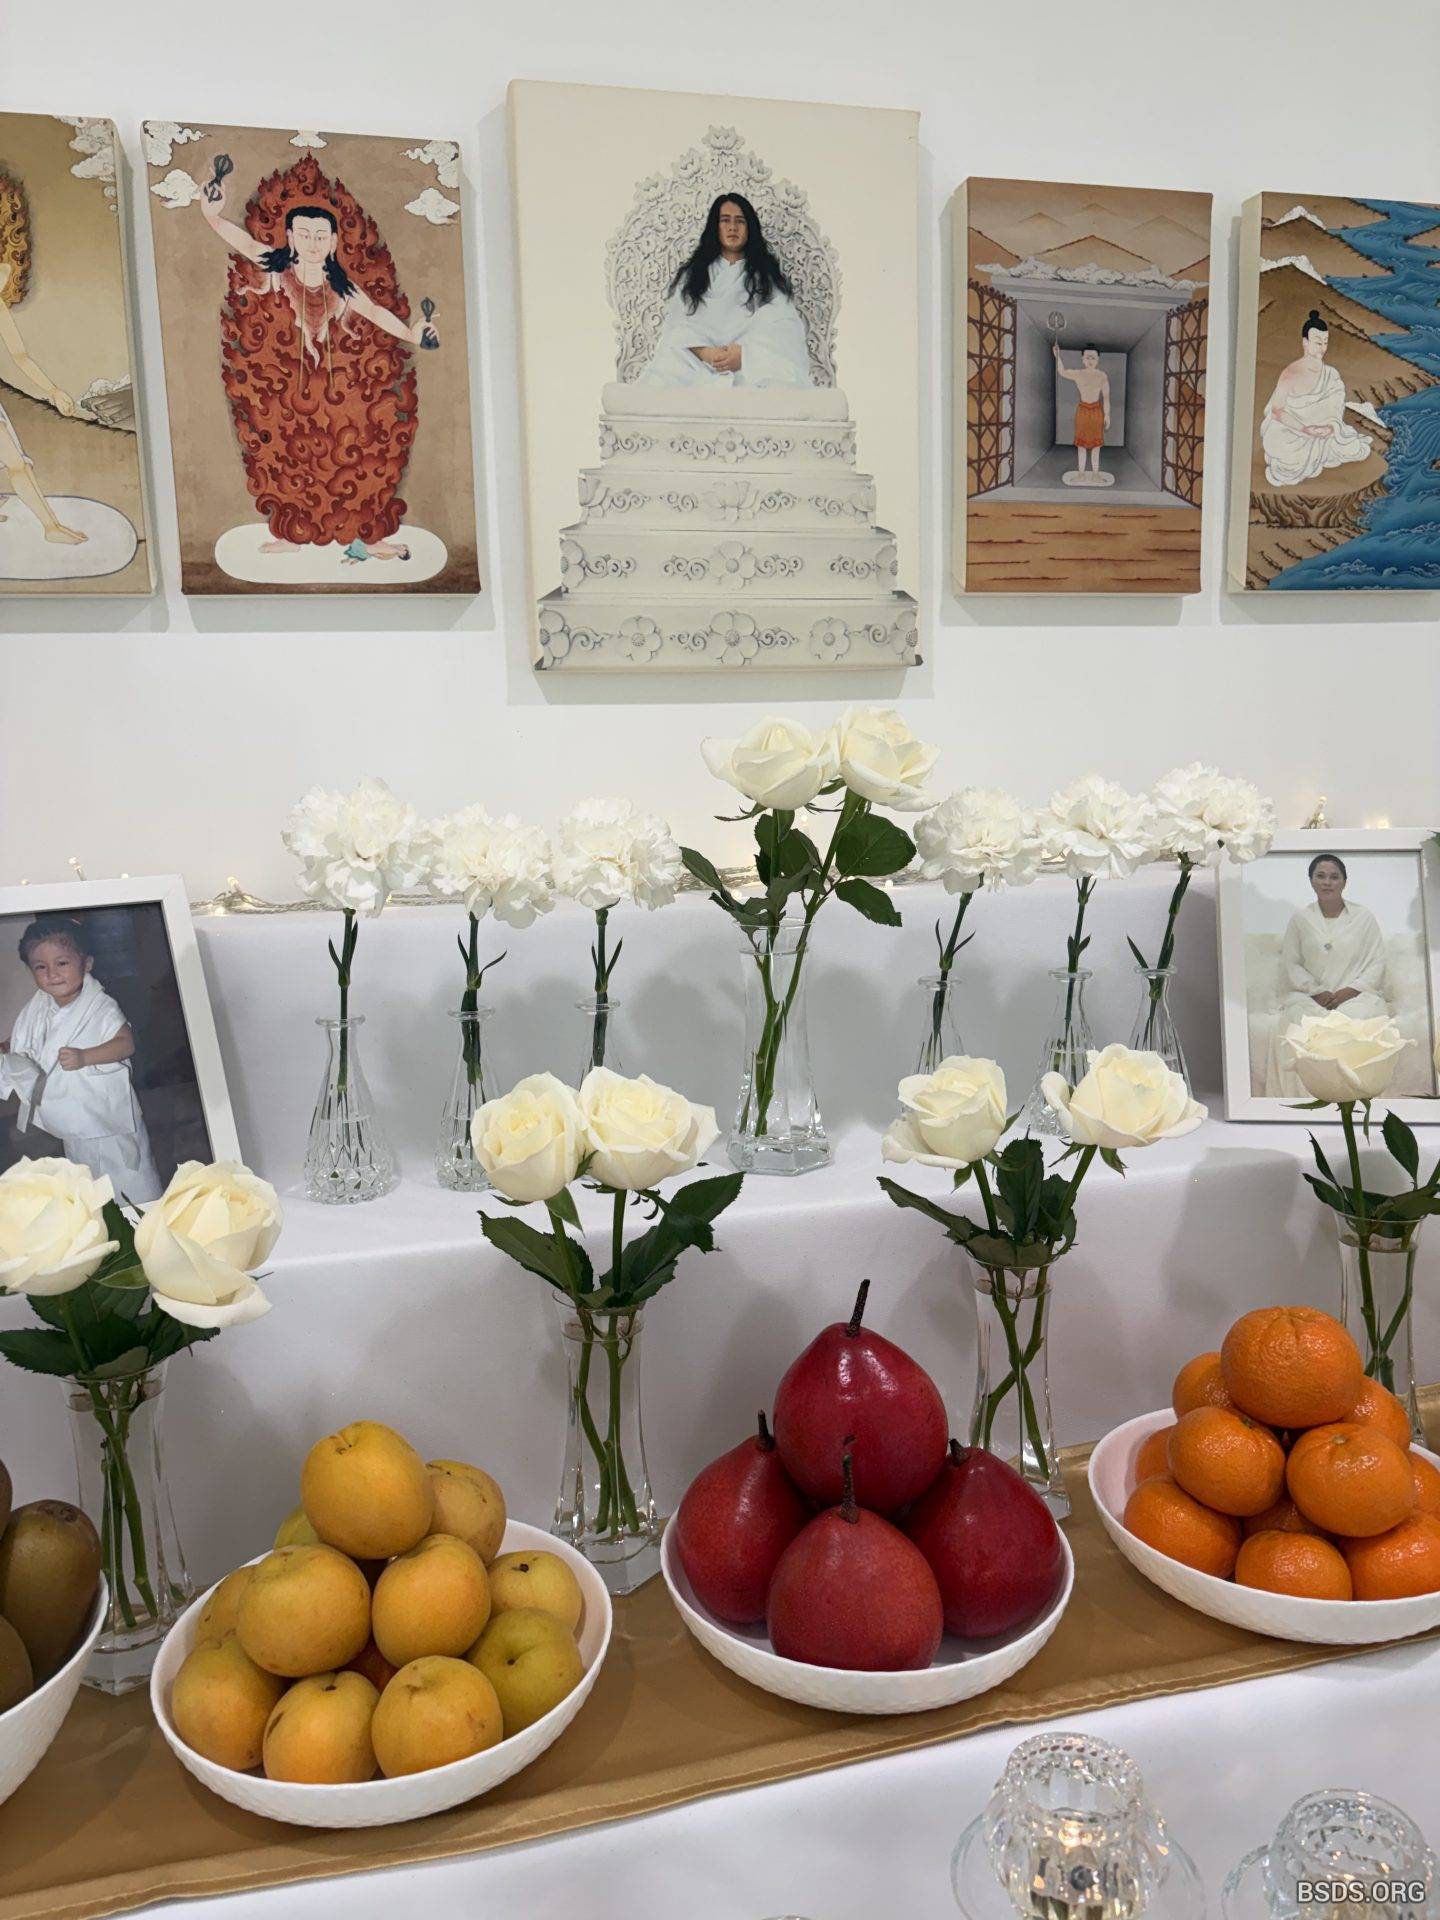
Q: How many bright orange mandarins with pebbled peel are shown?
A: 11